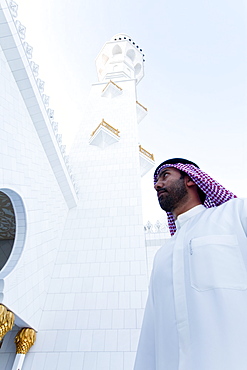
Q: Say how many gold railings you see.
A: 4